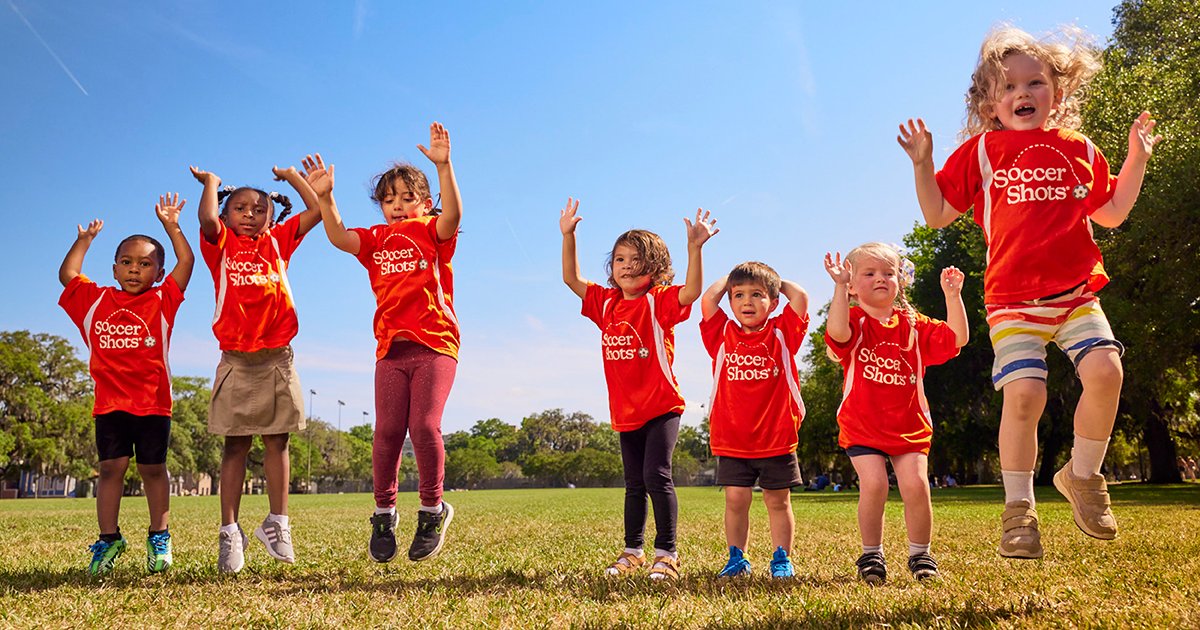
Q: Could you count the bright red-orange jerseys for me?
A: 7